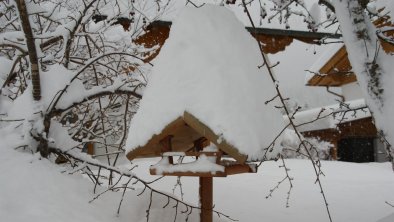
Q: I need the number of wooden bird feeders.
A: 1